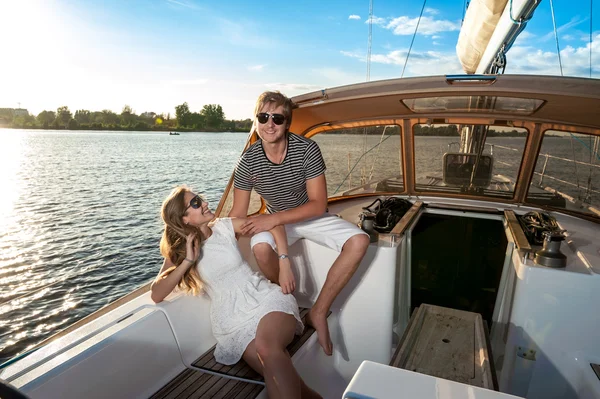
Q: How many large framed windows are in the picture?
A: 3